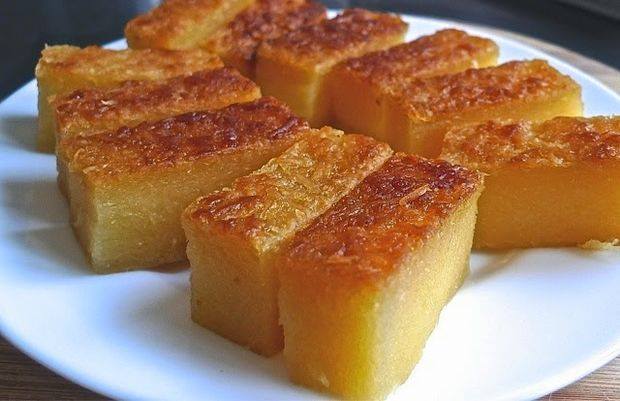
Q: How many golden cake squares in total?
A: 11